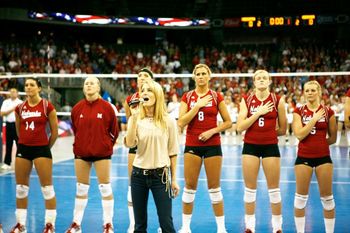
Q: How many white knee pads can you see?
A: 11